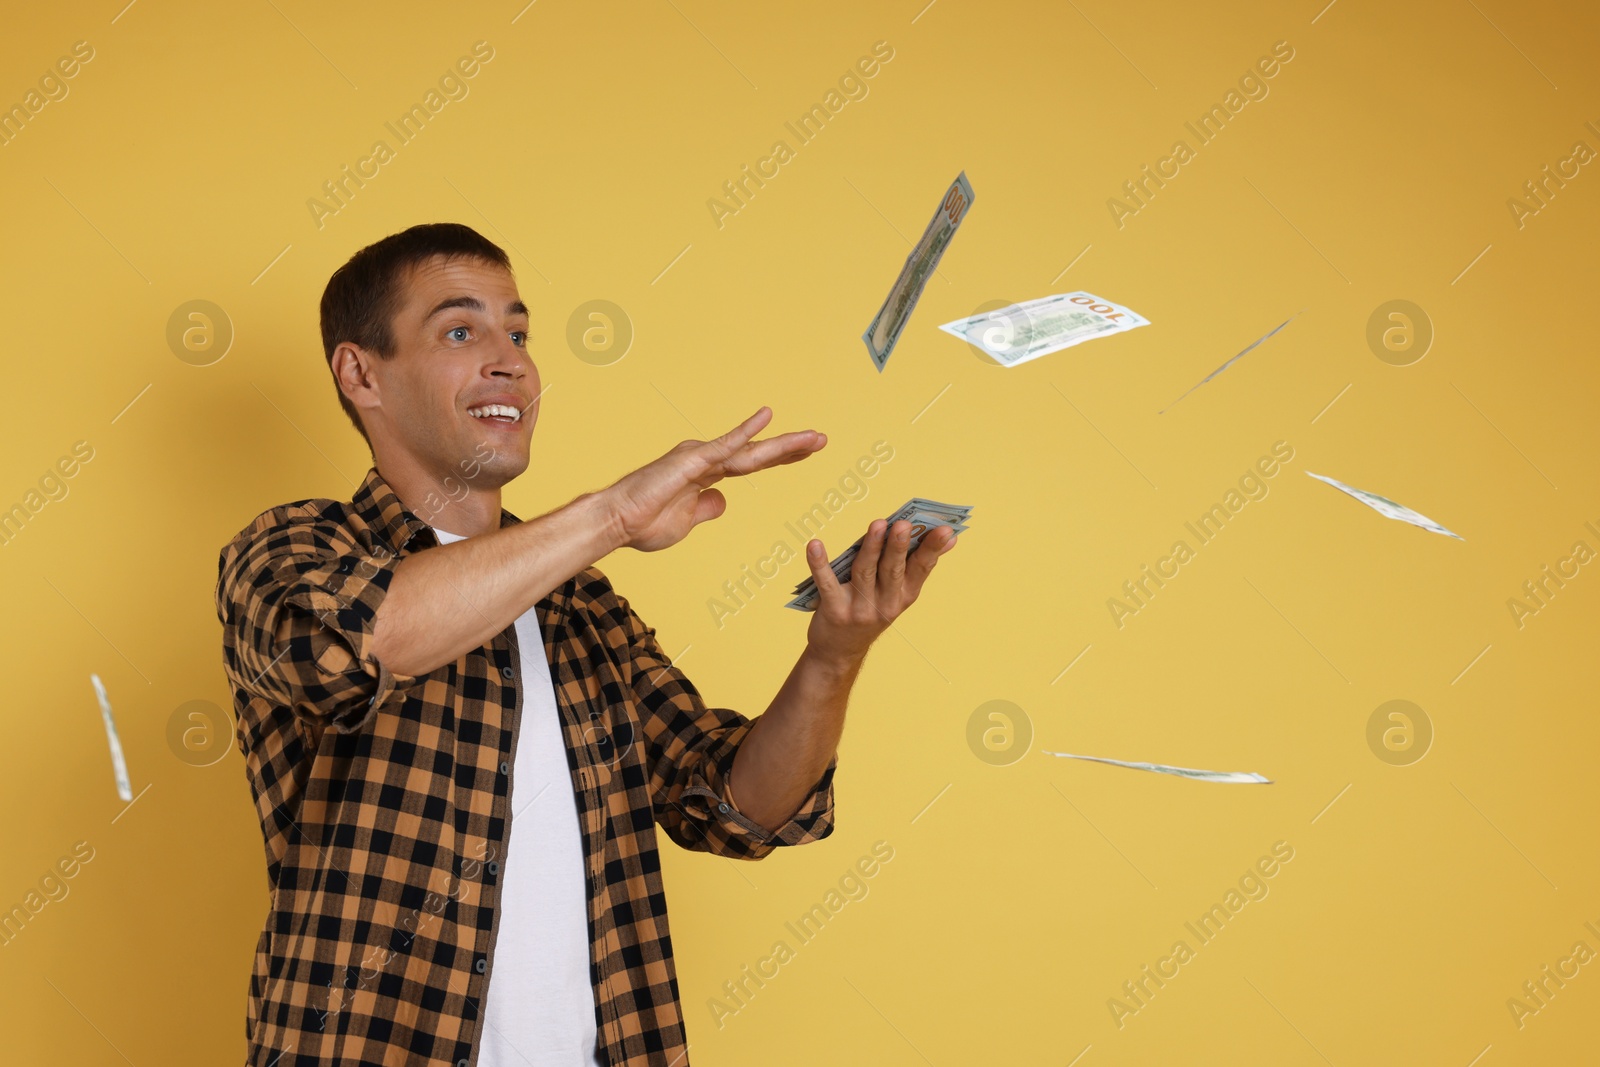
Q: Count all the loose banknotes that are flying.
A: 6